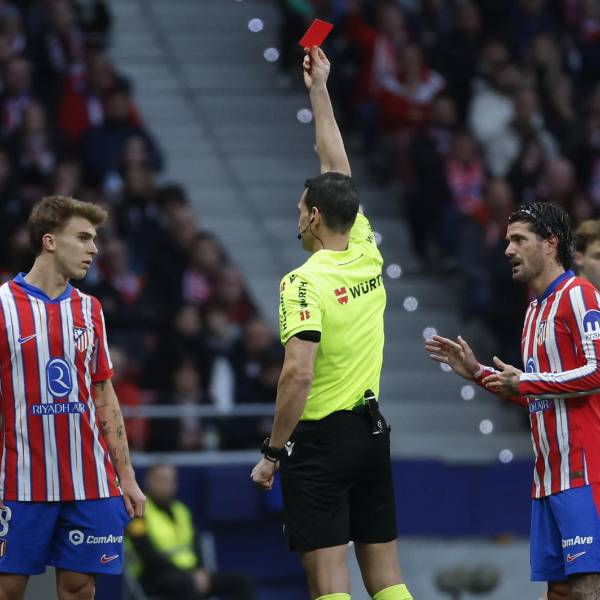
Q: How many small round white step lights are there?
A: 11